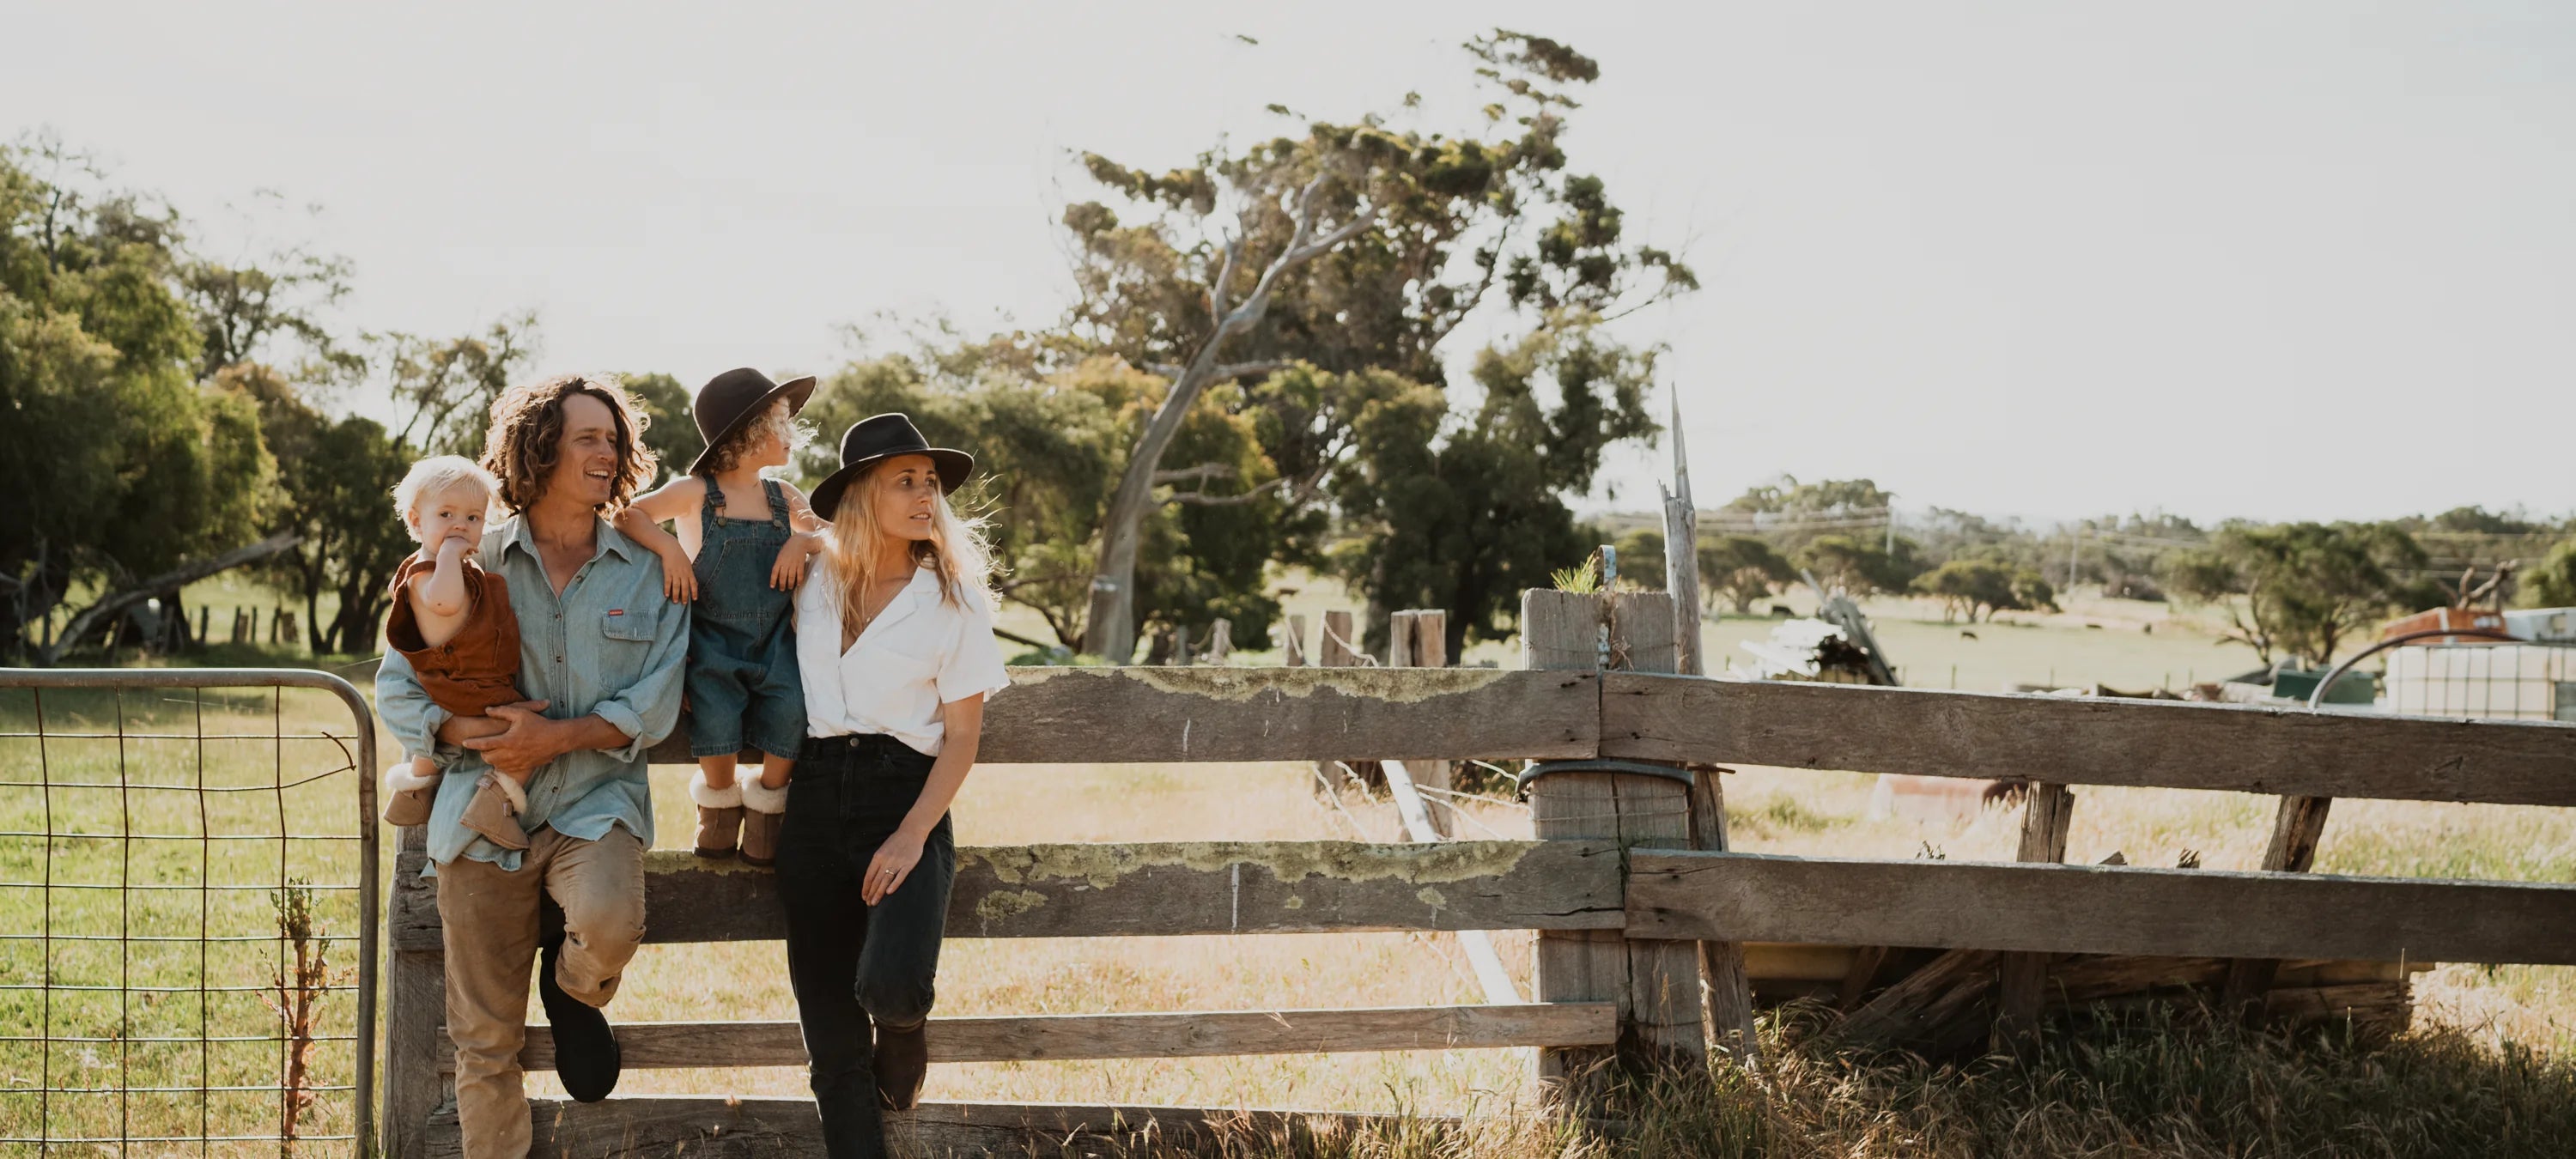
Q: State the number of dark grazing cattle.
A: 4